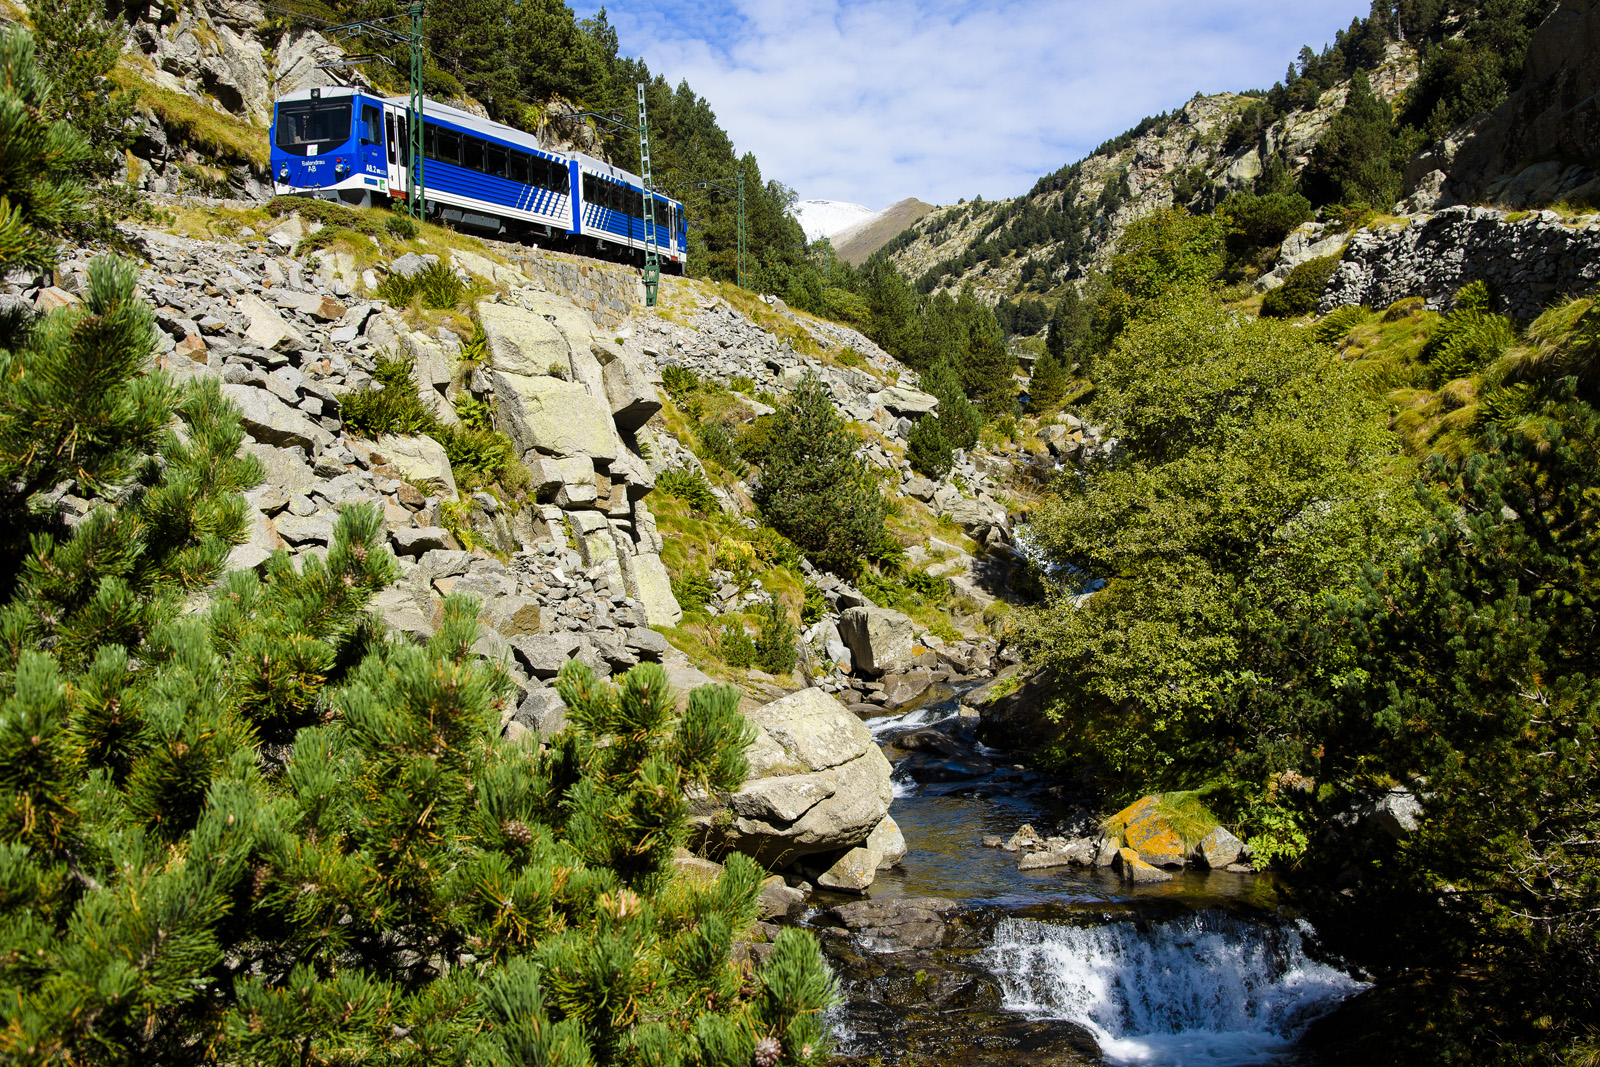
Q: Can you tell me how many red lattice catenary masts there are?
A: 0